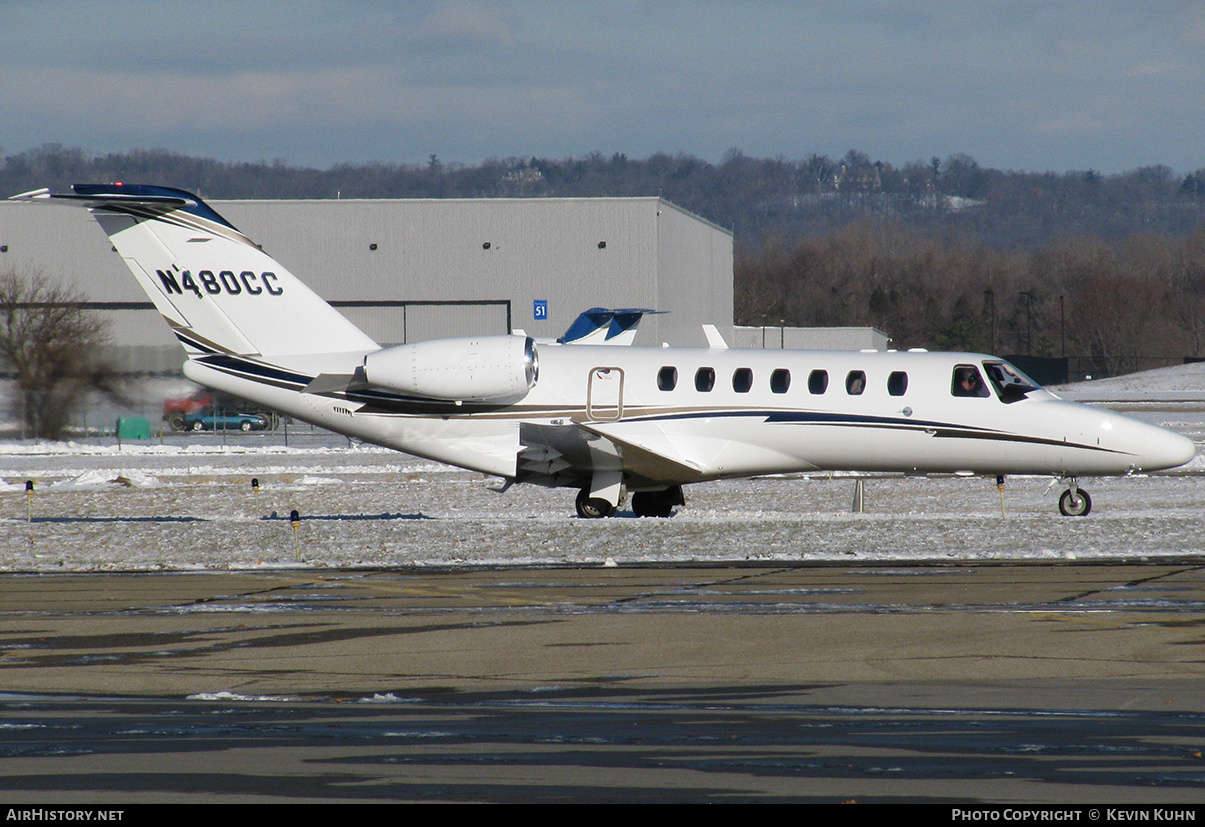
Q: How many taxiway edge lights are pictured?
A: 4